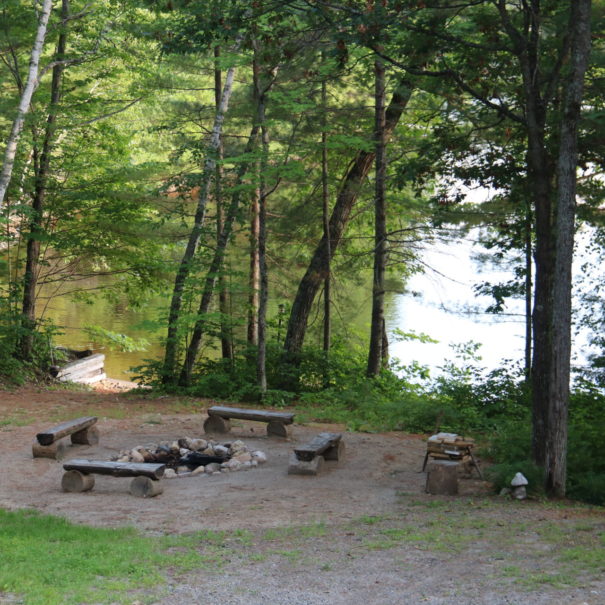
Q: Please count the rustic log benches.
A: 4